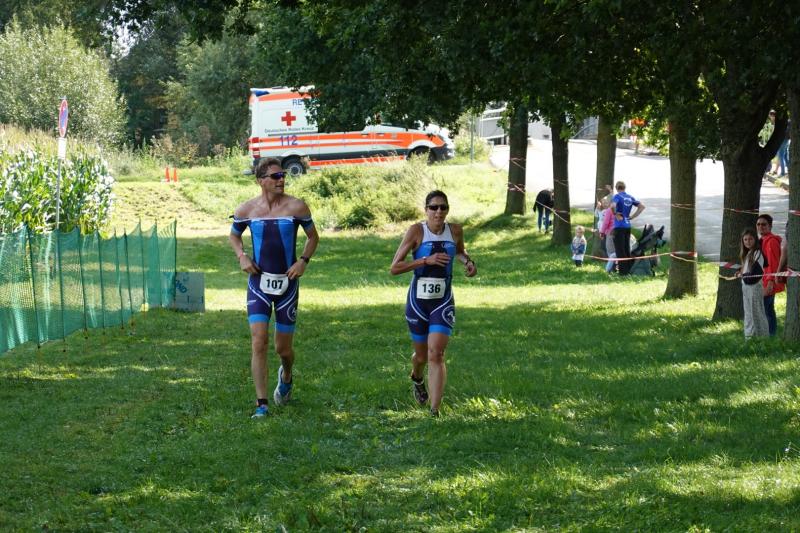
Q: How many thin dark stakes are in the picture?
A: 9